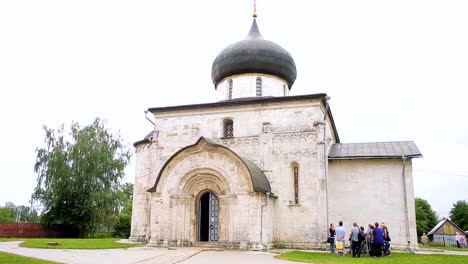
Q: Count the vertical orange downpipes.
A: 0